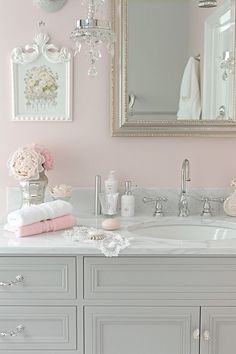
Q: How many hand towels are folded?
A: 2